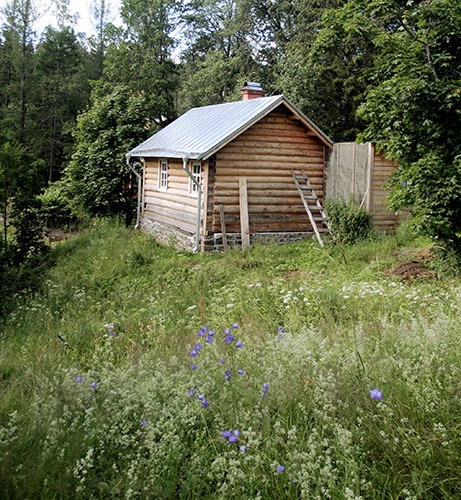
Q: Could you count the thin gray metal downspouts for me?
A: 2